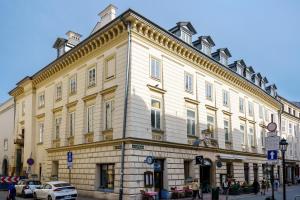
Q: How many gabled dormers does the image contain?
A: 9